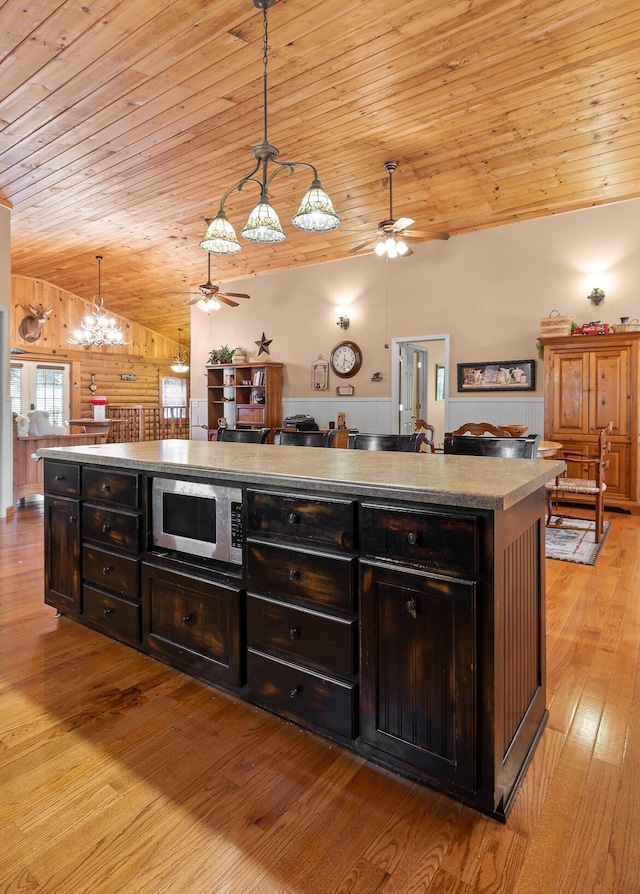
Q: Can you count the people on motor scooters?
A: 0